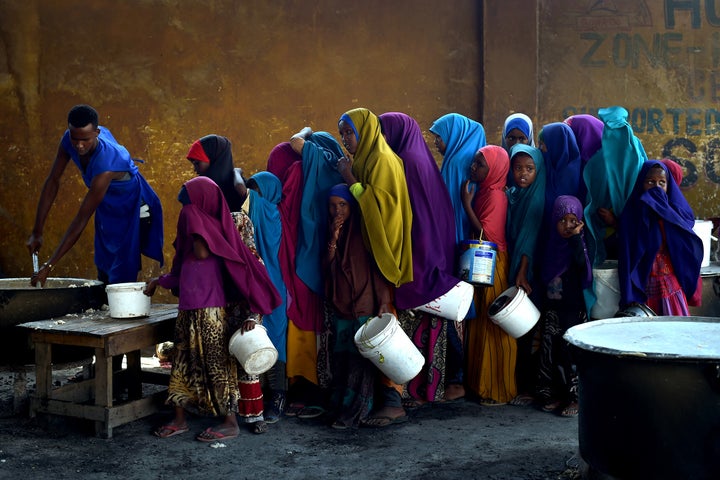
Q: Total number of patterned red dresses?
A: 1